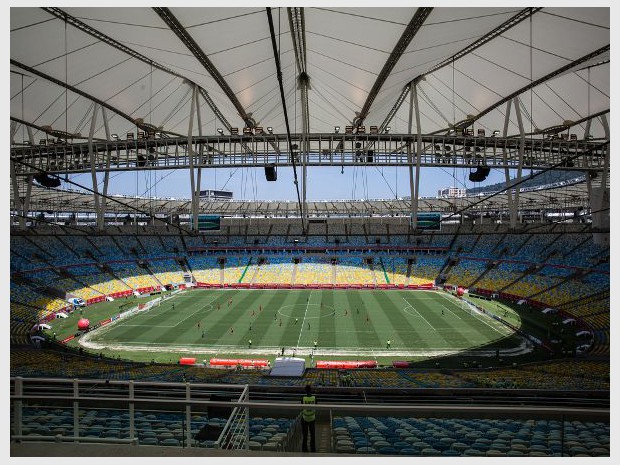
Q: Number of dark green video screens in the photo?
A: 2